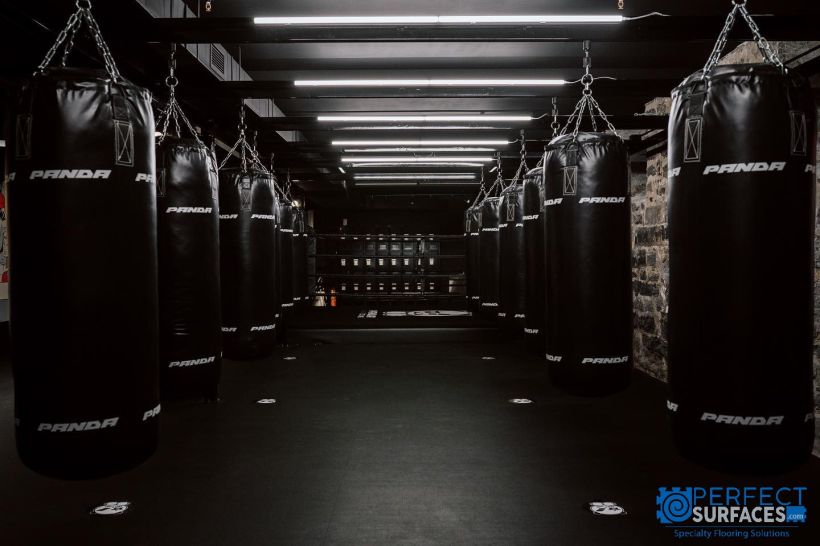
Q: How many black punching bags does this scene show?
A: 12